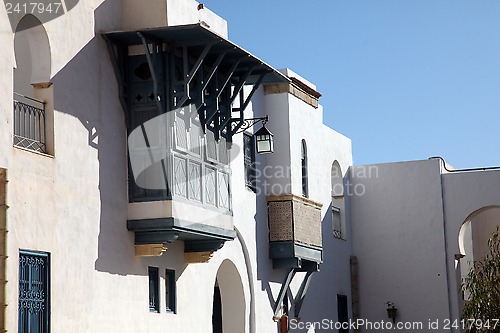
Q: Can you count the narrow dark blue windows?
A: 2